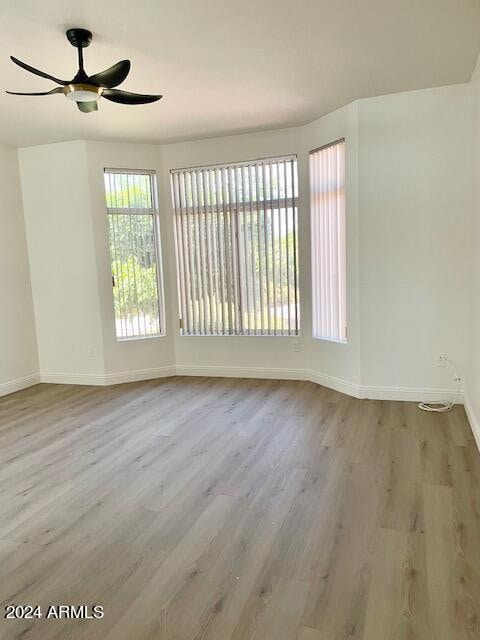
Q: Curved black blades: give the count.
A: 5